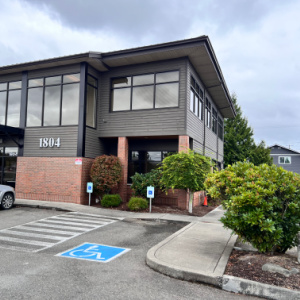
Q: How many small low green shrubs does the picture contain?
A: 2